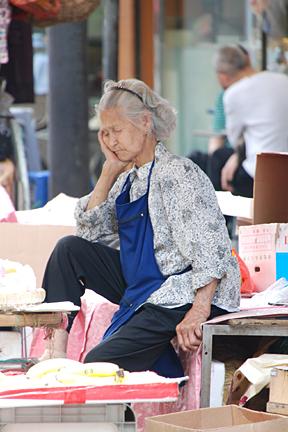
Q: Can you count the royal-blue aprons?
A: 1